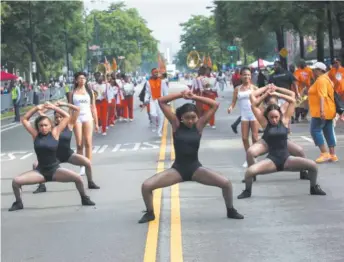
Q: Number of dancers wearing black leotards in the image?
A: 5